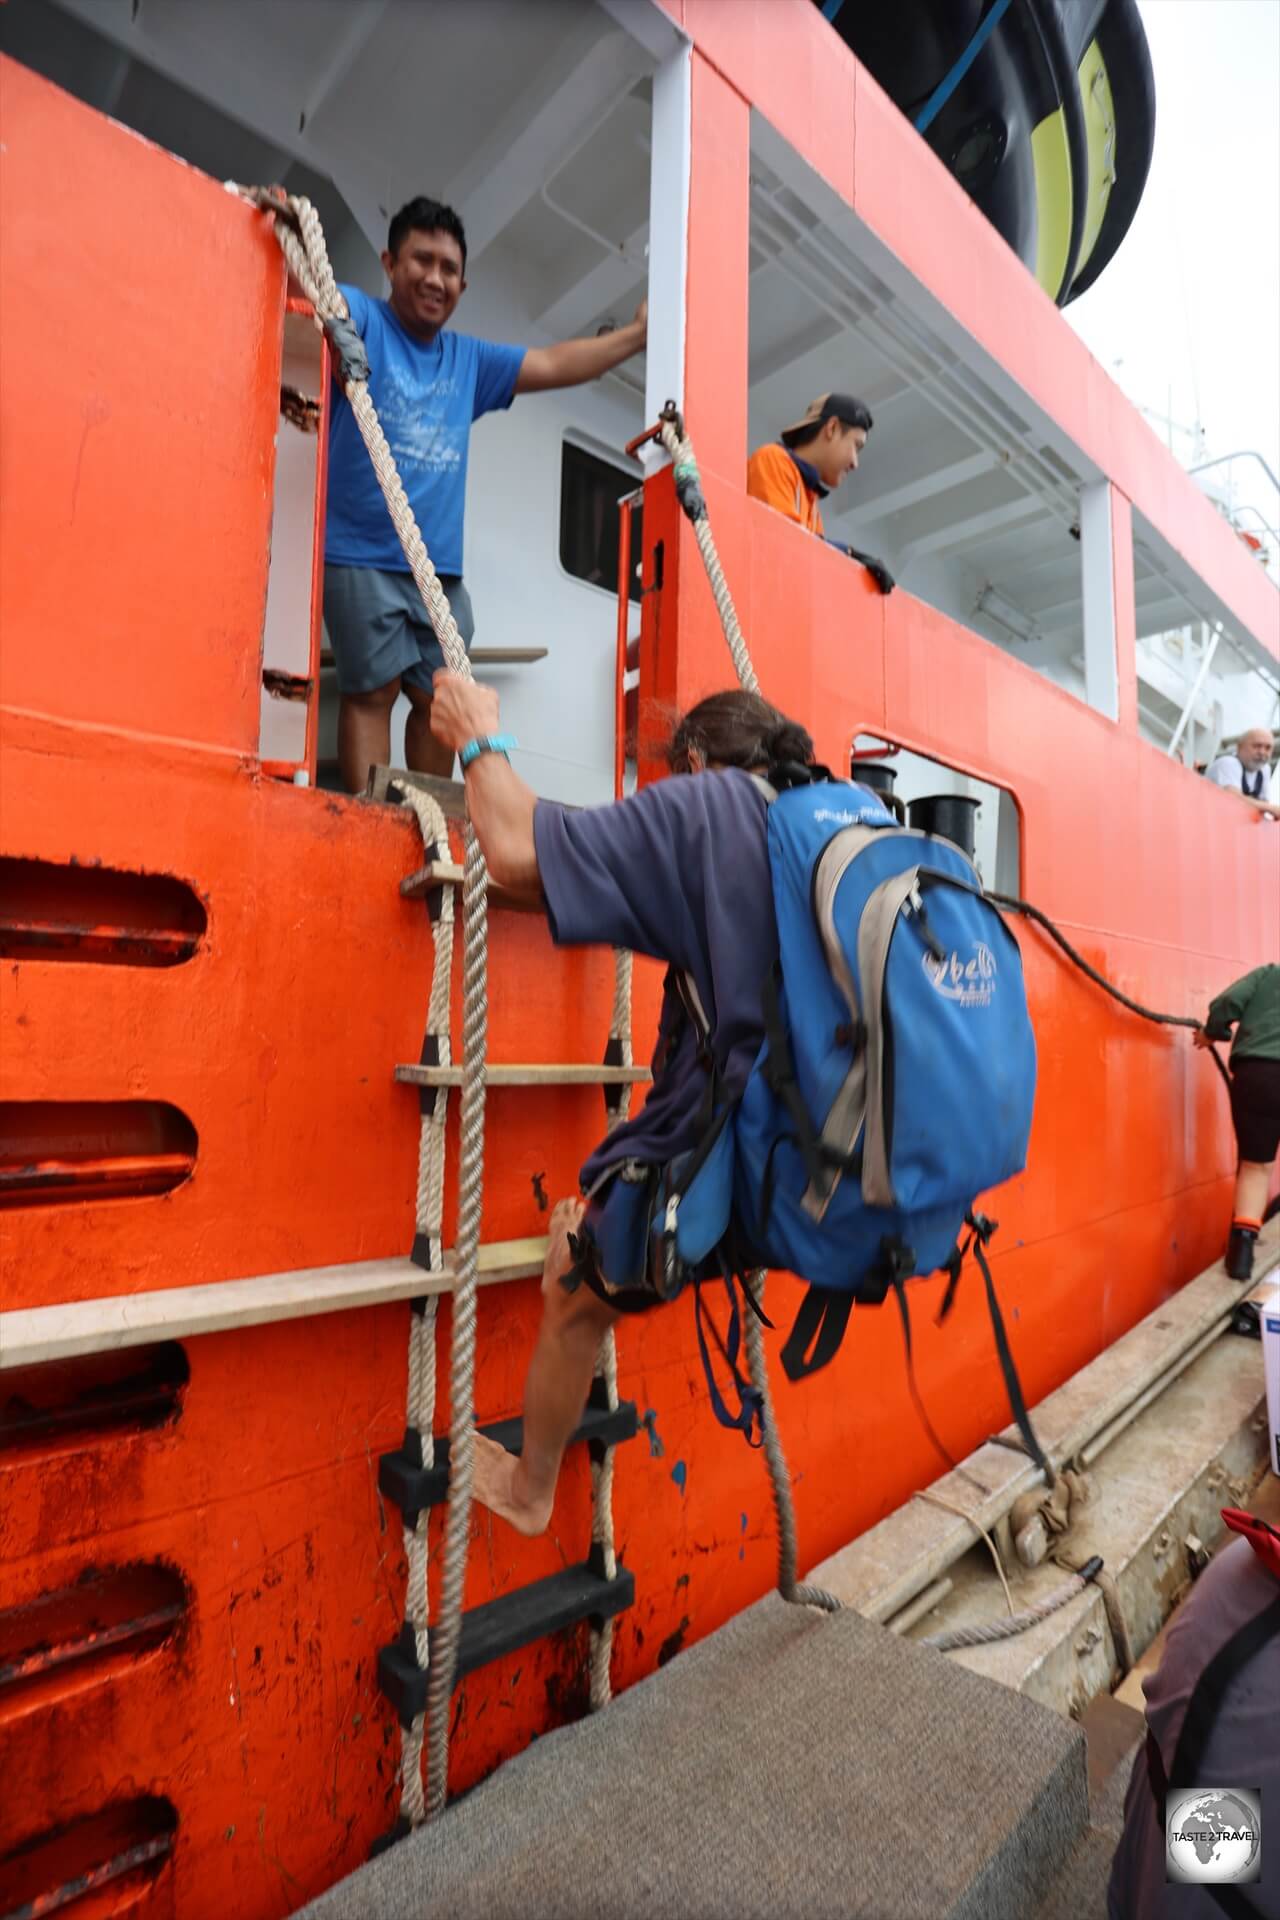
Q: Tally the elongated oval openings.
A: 5